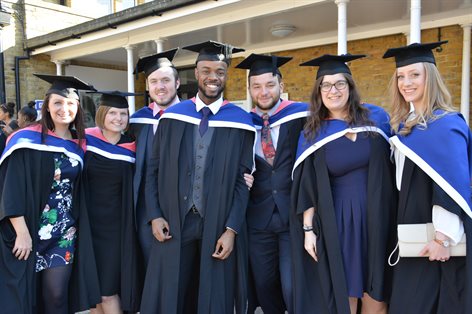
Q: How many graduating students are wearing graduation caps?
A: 7